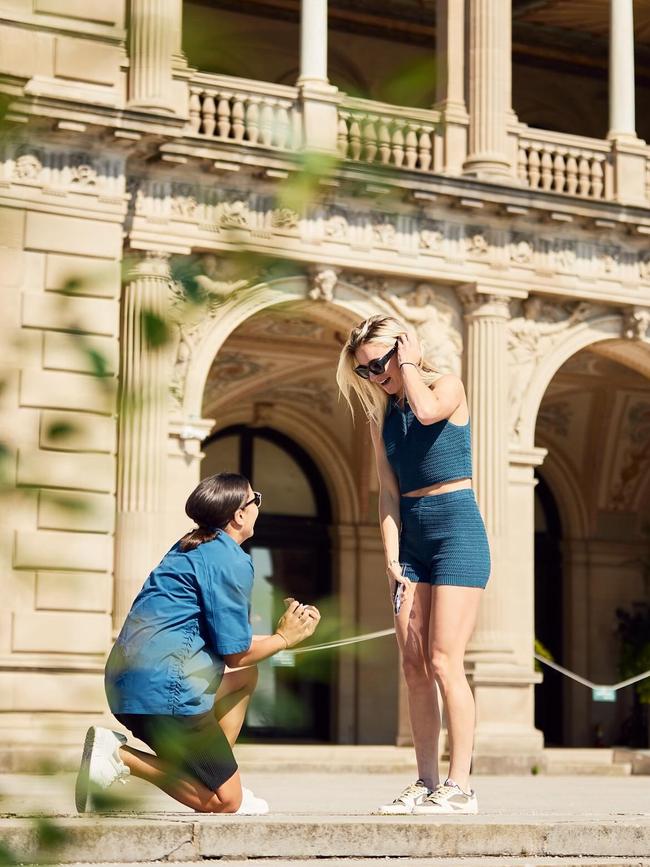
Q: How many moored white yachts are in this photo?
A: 0